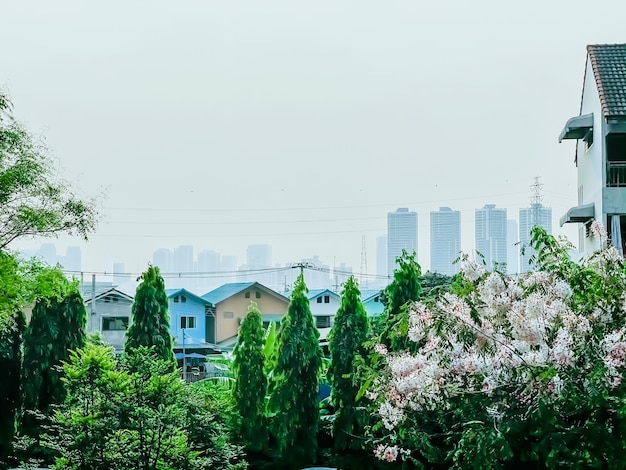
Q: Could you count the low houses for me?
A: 5